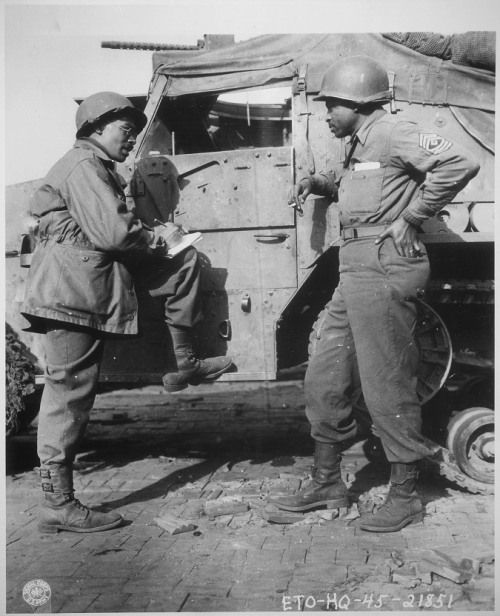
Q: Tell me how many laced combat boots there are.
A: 4